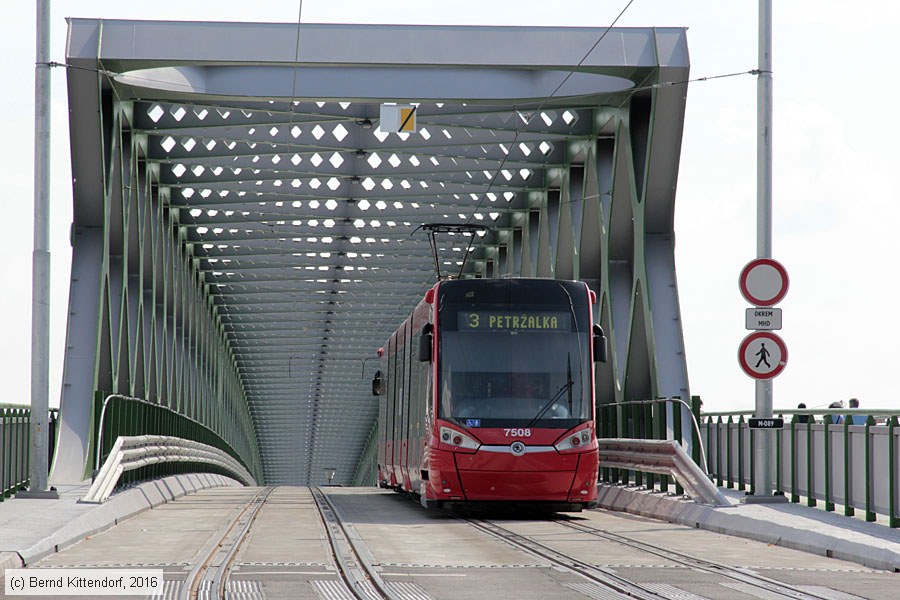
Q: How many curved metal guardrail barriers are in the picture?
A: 2